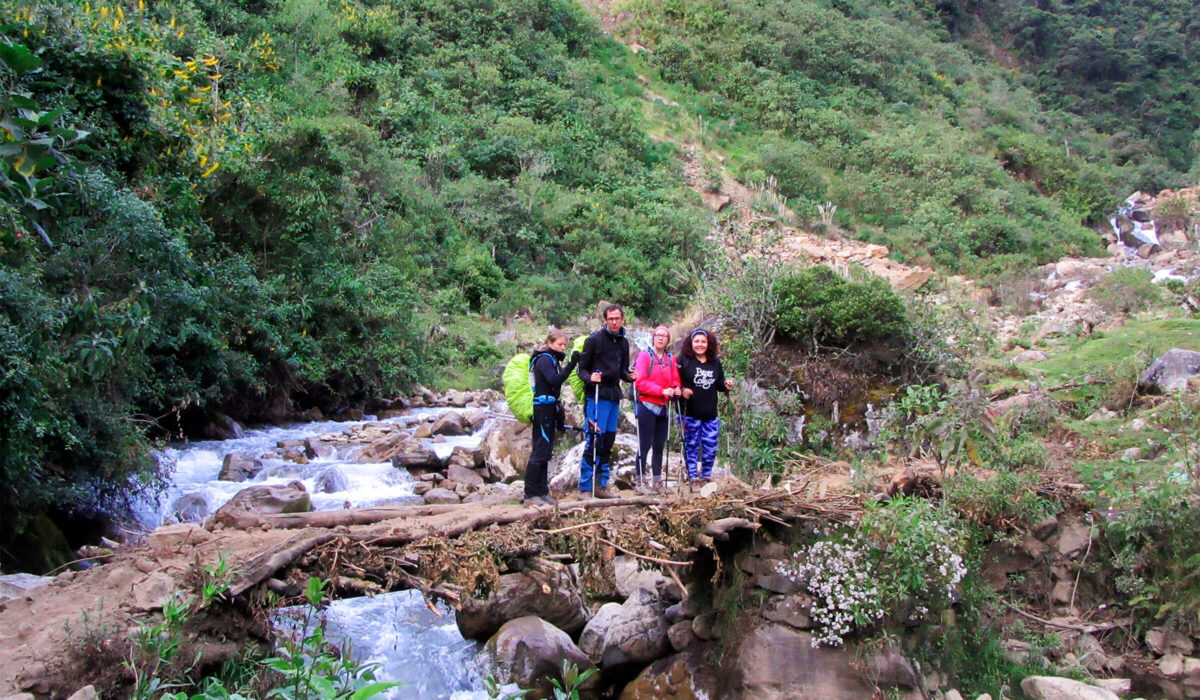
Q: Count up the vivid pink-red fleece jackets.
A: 1